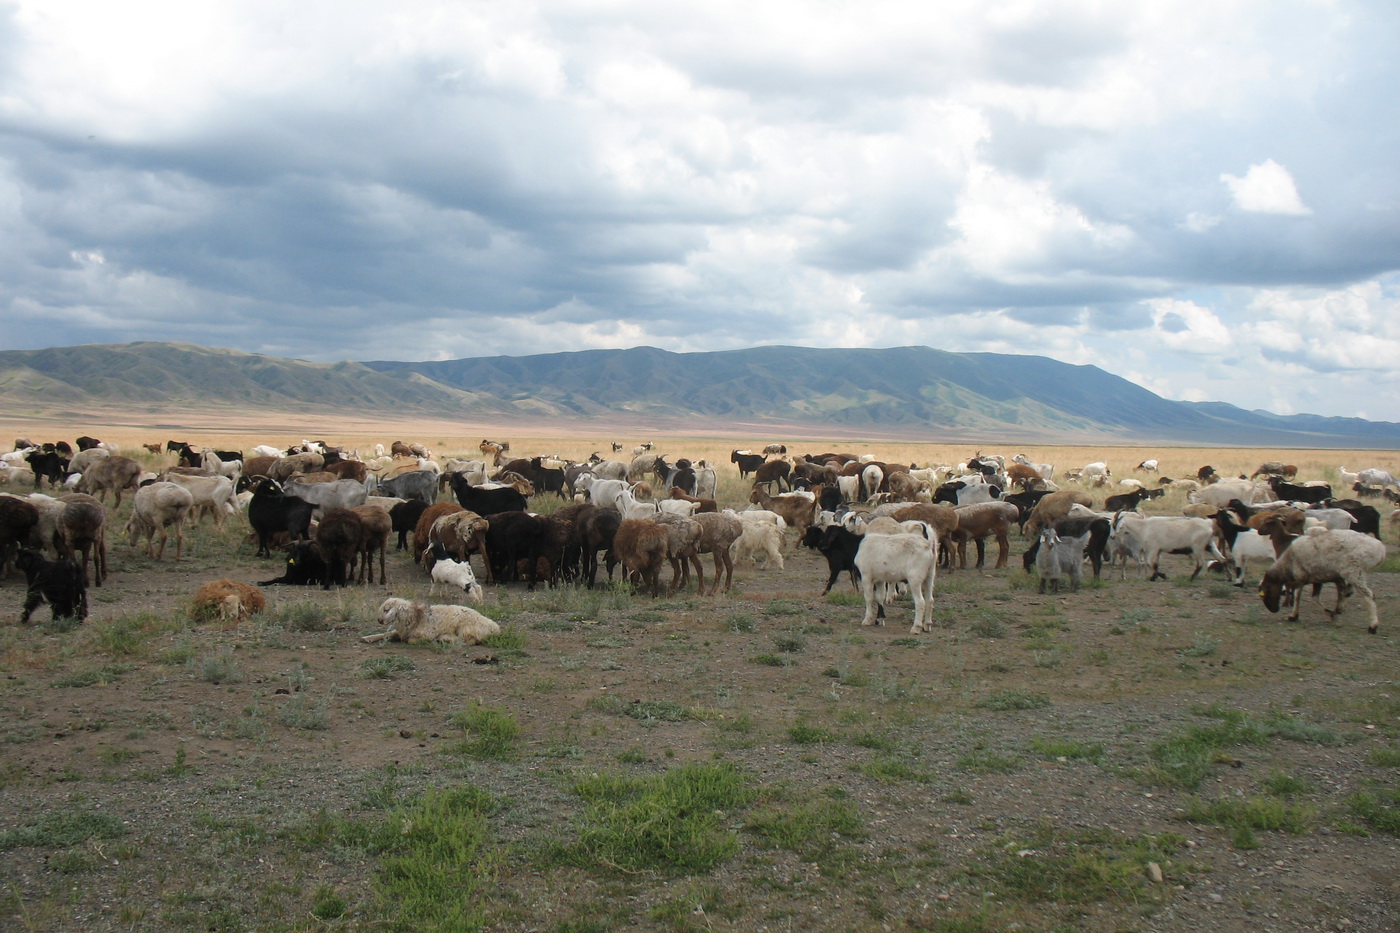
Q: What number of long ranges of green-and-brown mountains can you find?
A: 1